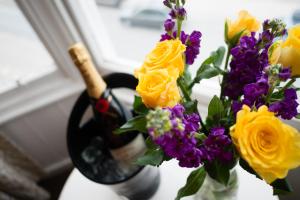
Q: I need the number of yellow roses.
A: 5